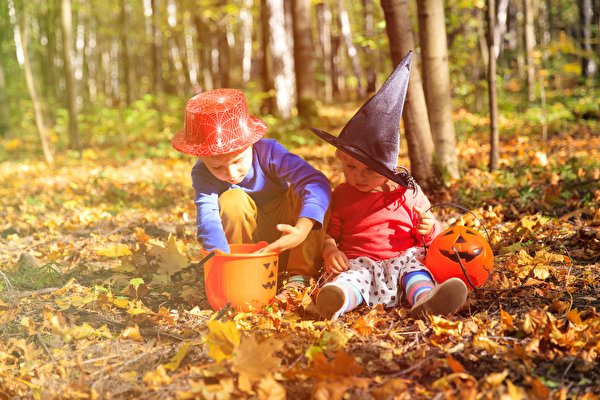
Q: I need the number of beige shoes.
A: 2